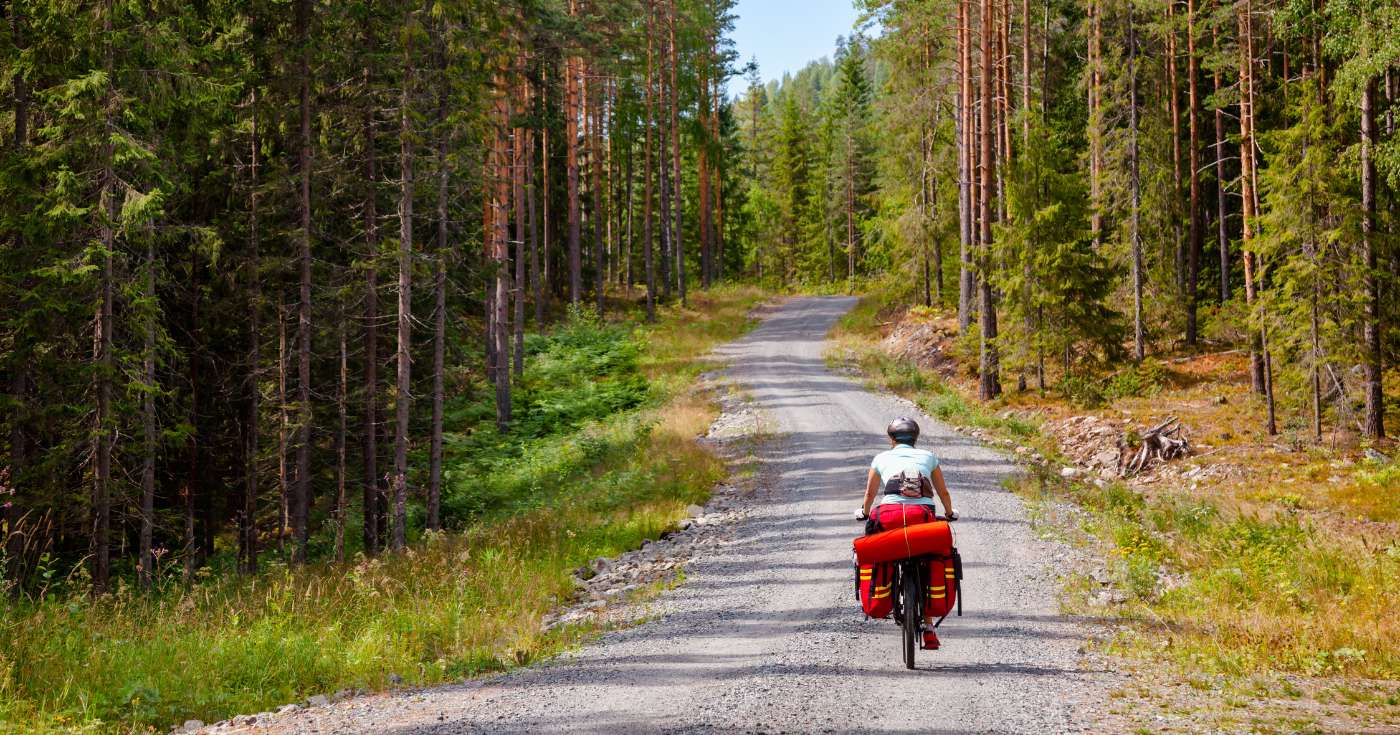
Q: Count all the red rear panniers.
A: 2